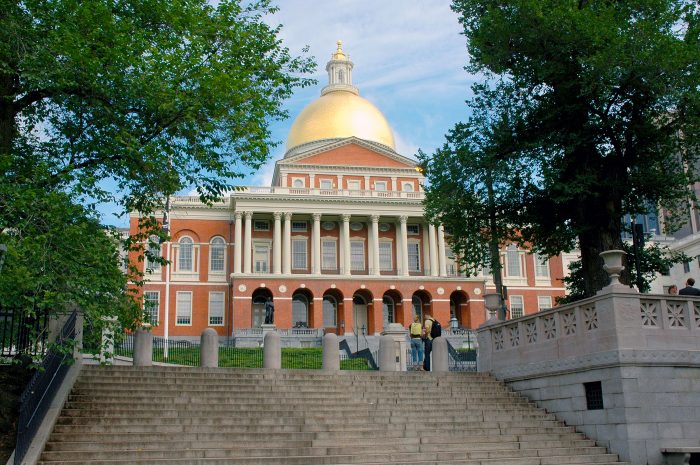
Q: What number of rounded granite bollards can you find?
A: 6